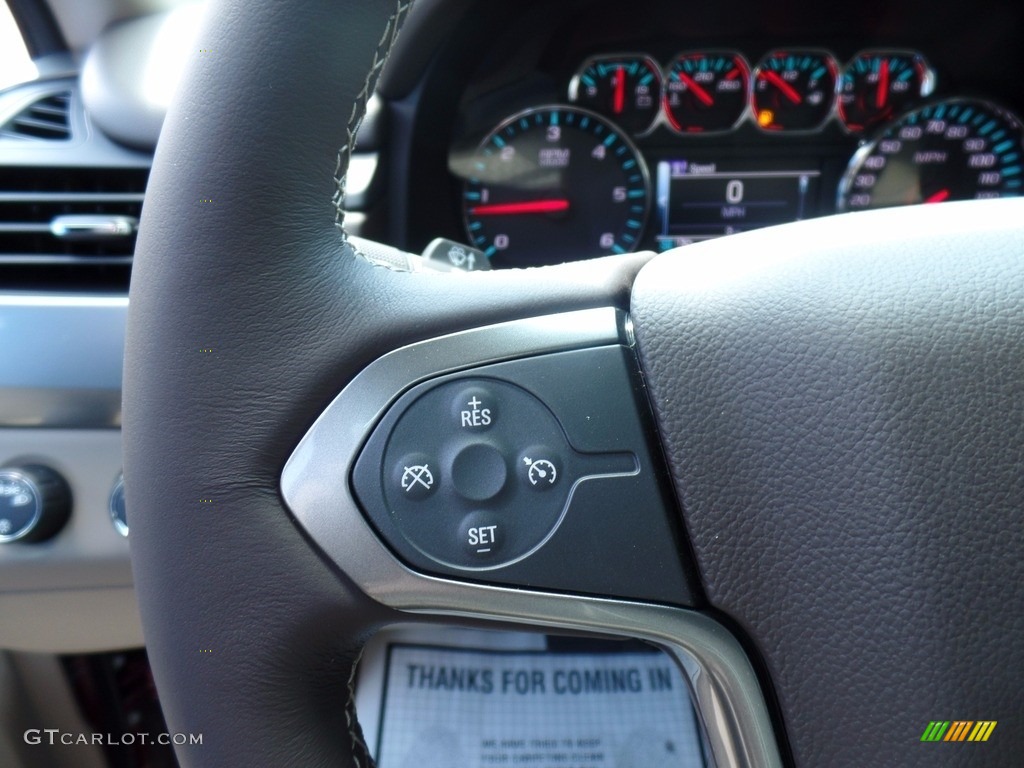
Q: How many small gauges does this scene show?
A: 4